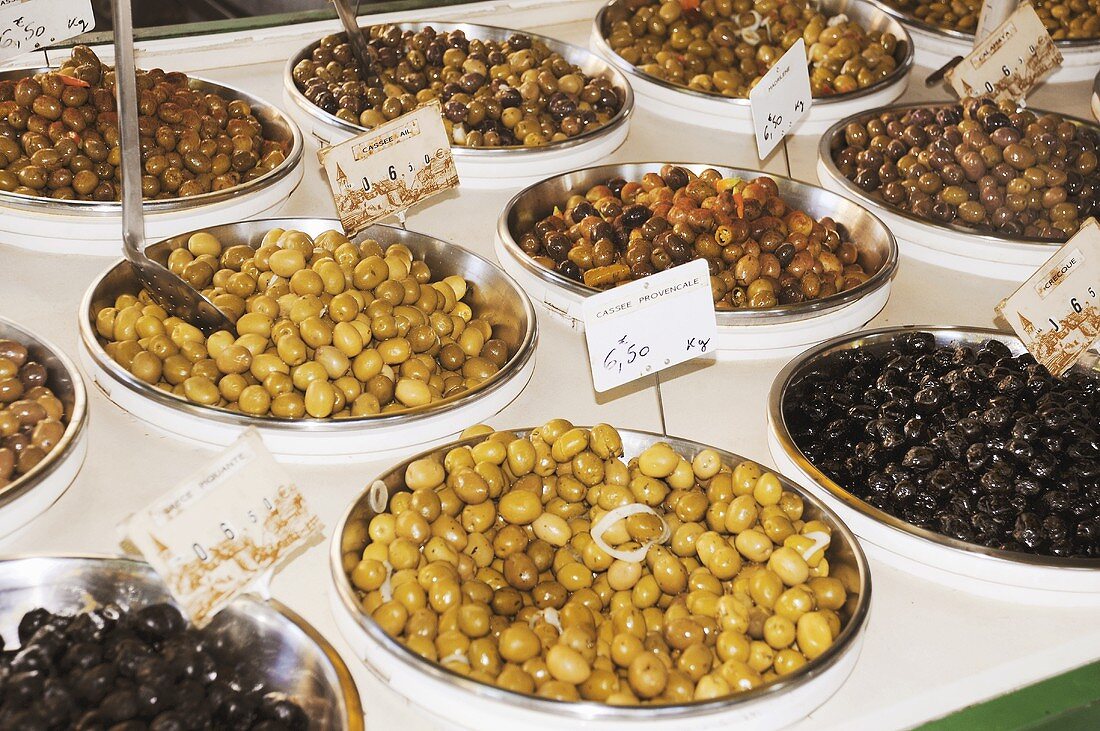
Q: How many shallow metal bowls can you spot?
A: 11